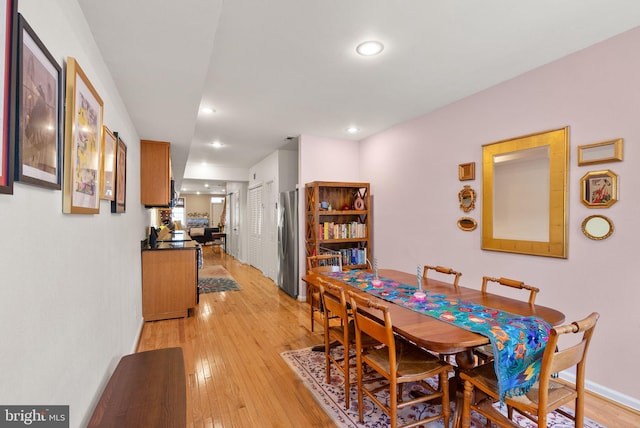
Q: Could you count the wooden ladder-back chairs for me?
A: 6